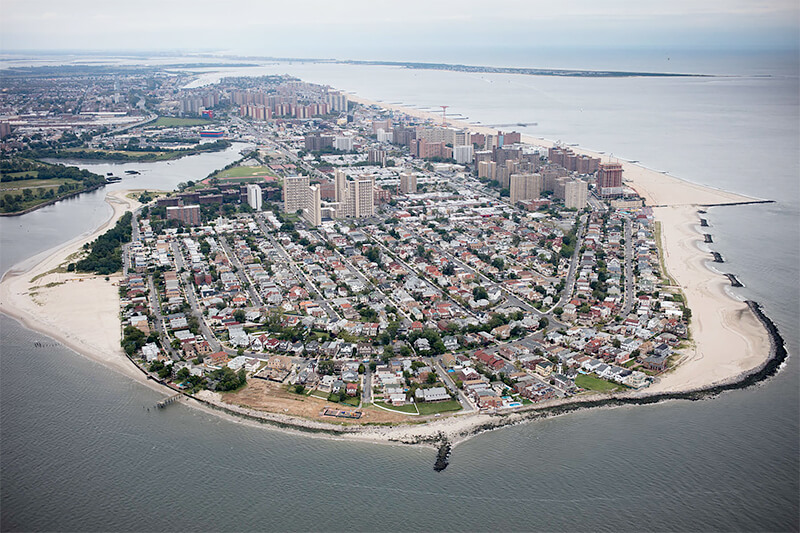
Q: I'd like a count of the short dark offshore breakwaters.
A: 5